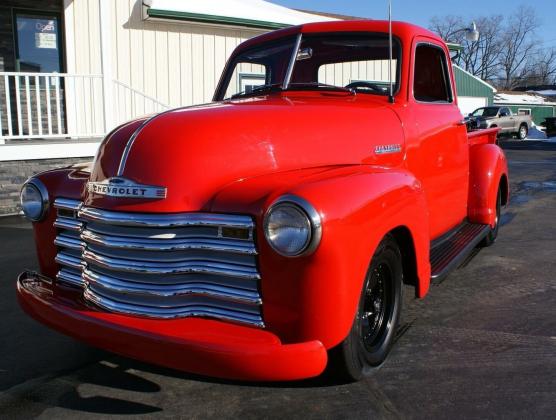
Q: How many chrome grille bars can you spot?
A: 5